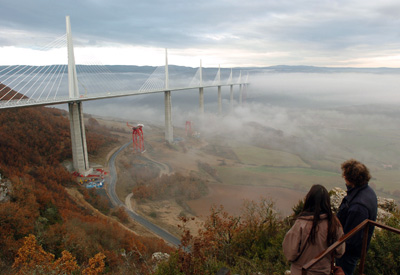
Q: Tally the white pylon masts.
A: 7